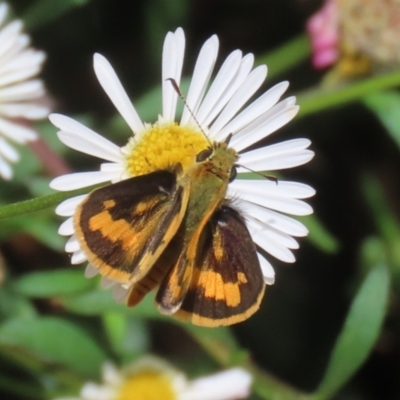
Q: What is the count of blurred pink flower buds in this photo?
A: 1